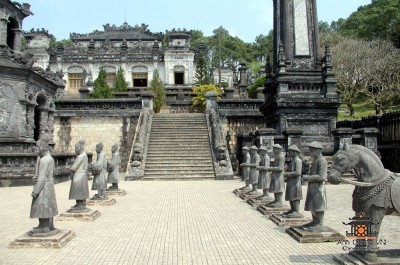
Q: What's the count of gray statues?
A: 11